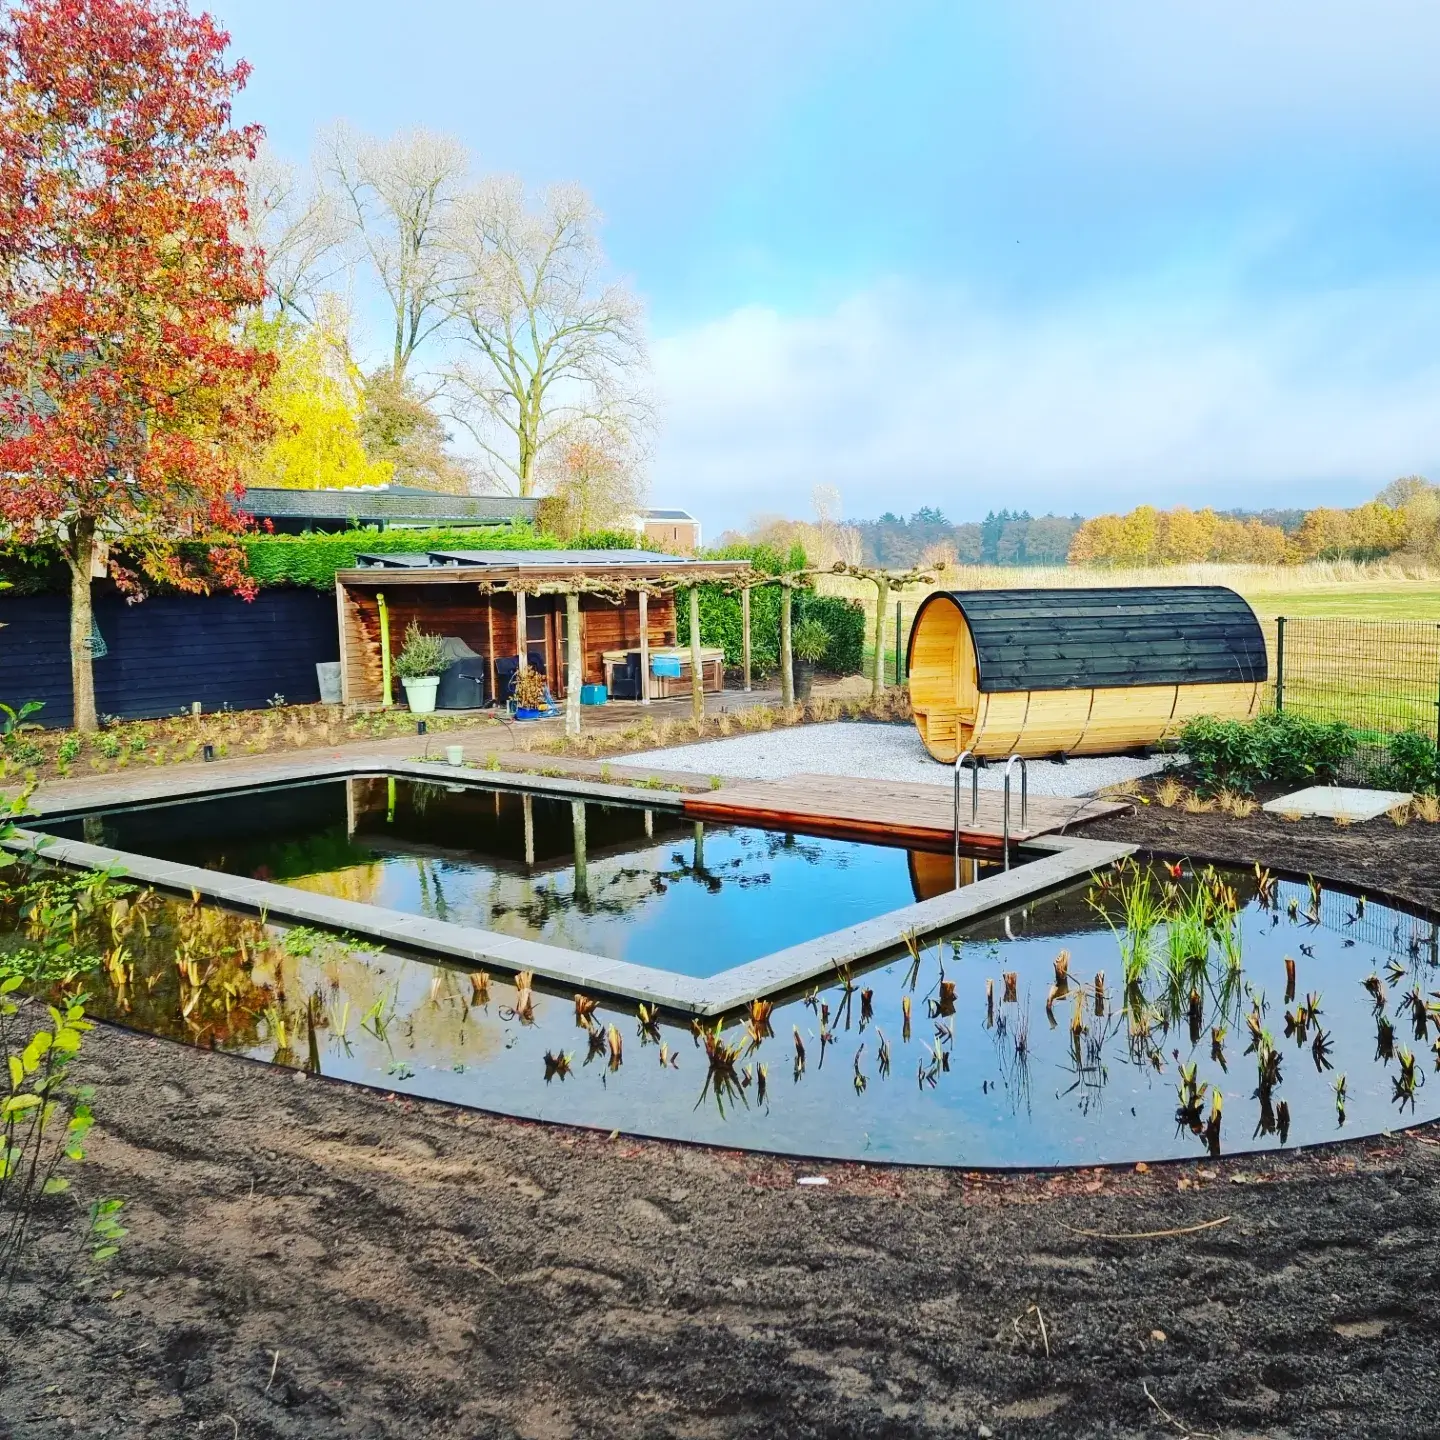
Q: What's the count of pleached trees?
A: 4